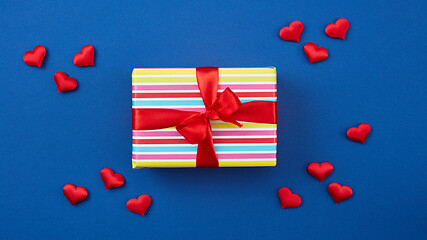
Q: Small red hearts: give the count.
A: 13